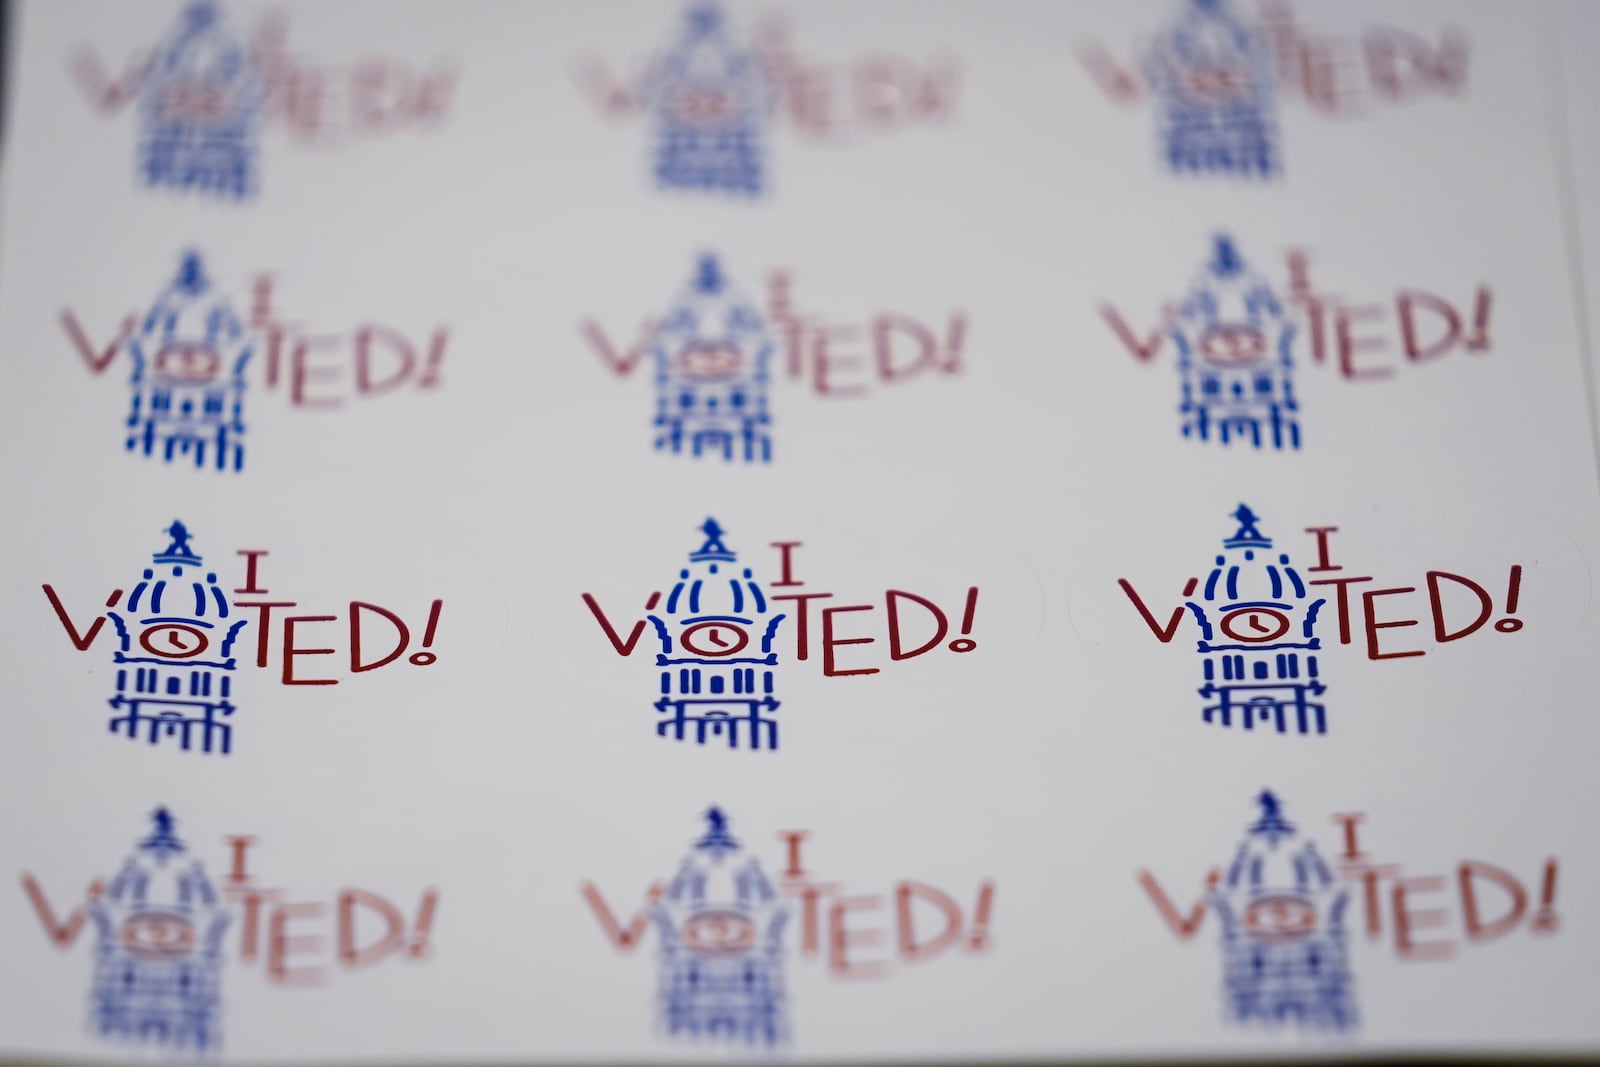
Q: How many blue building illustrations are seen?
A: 12